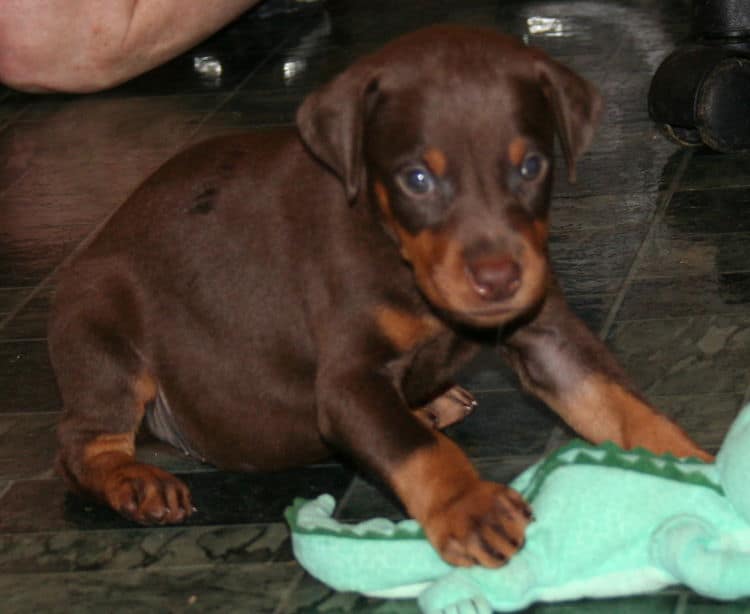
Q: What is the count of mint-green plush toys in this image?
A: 1